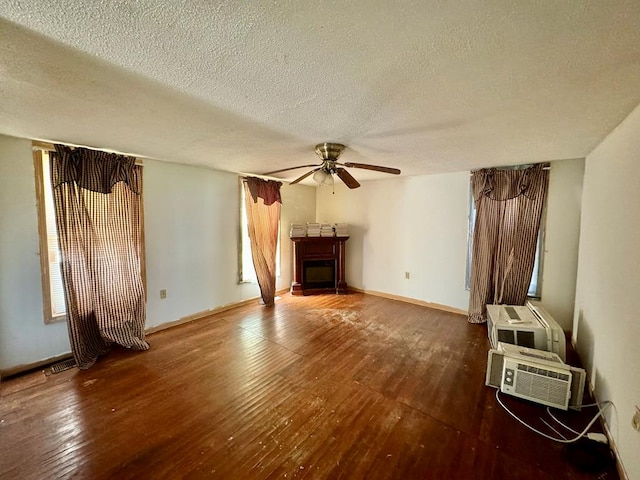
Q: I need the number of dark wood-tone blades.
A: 4